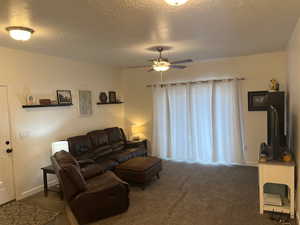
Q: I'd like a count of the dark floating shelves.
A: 2